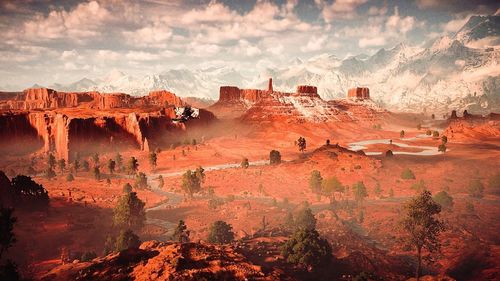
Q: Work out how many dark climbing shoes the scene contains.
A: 0